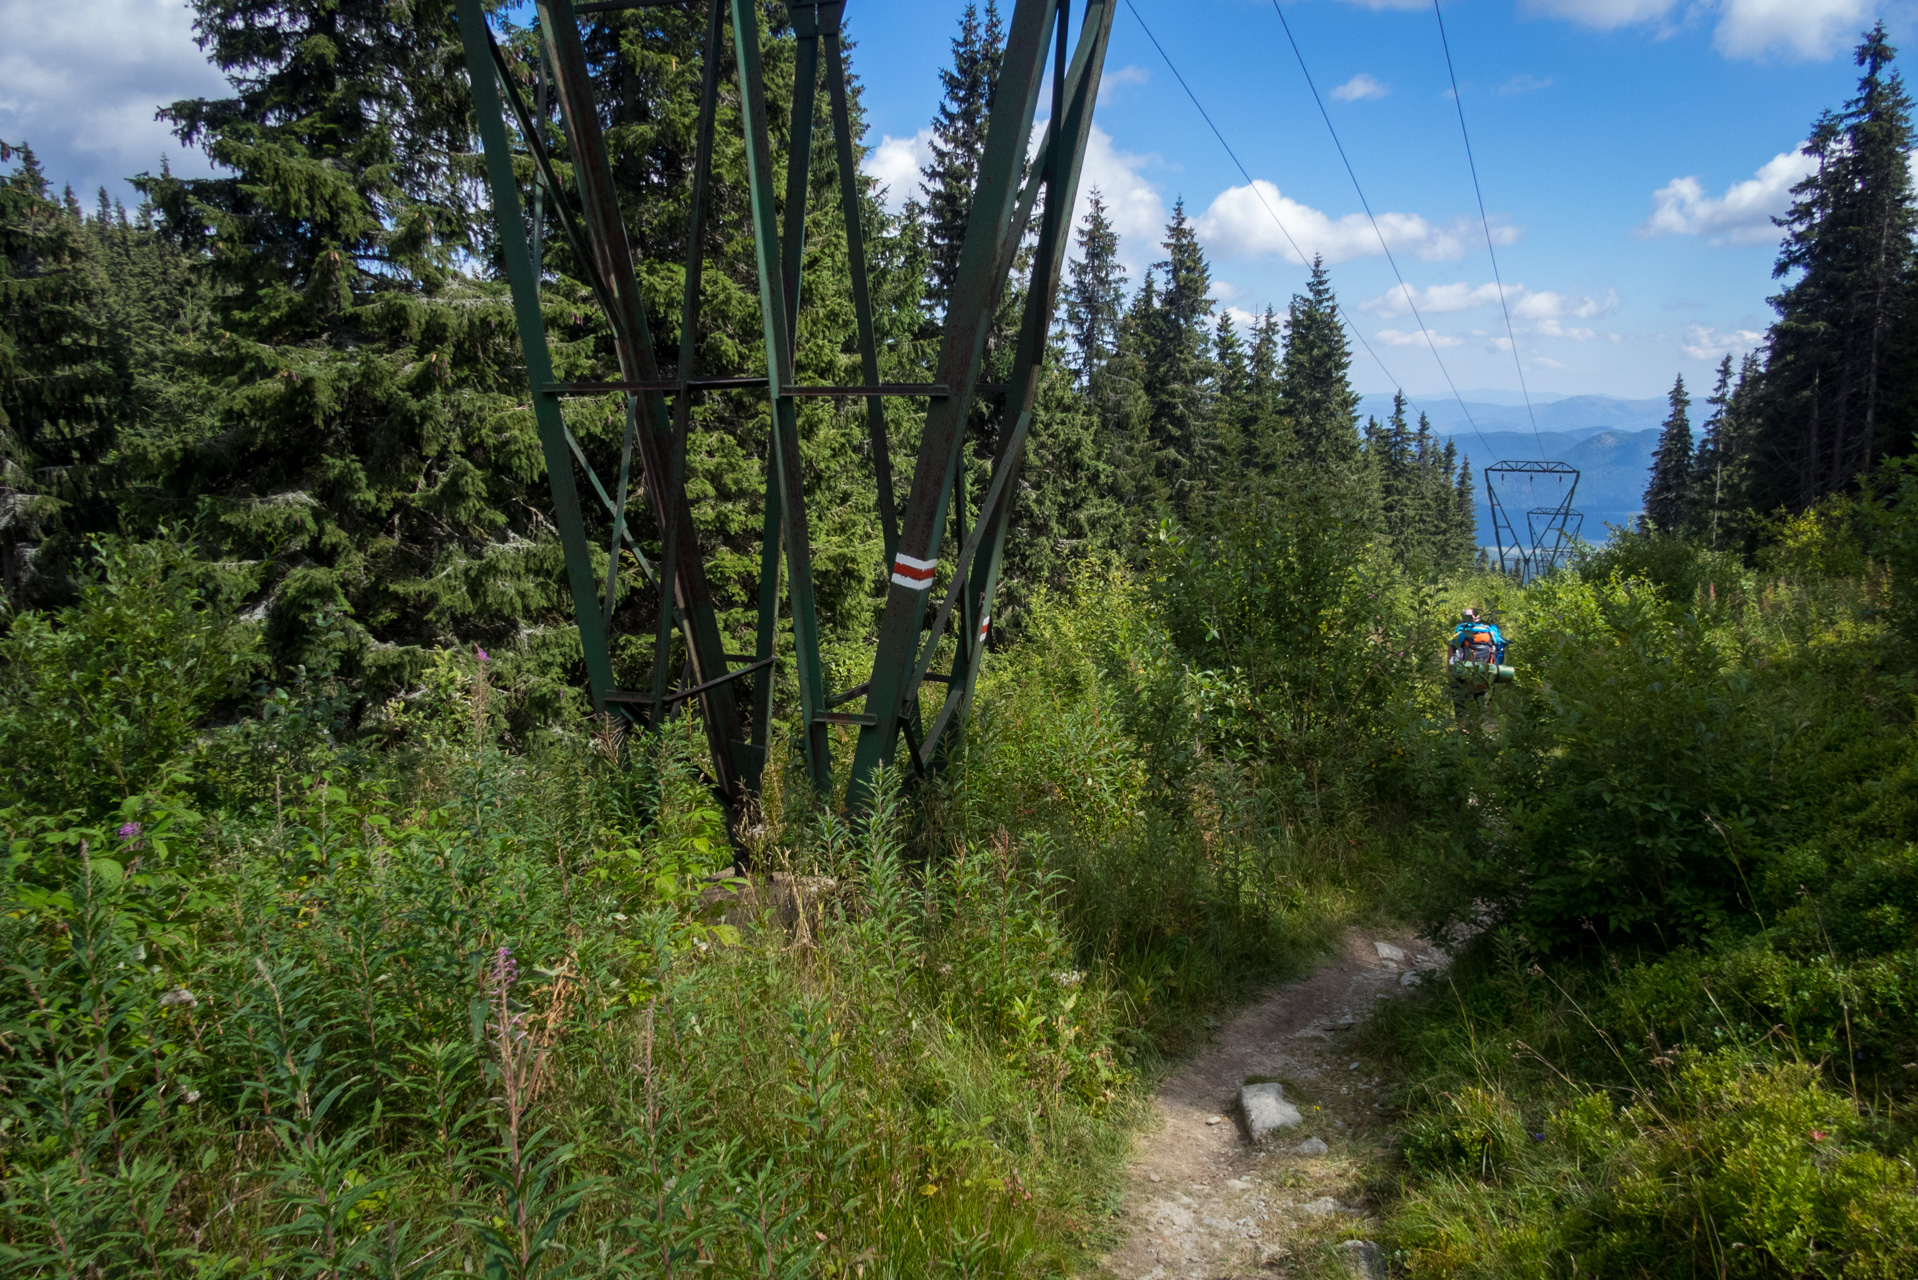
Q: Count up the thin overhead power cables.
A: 3